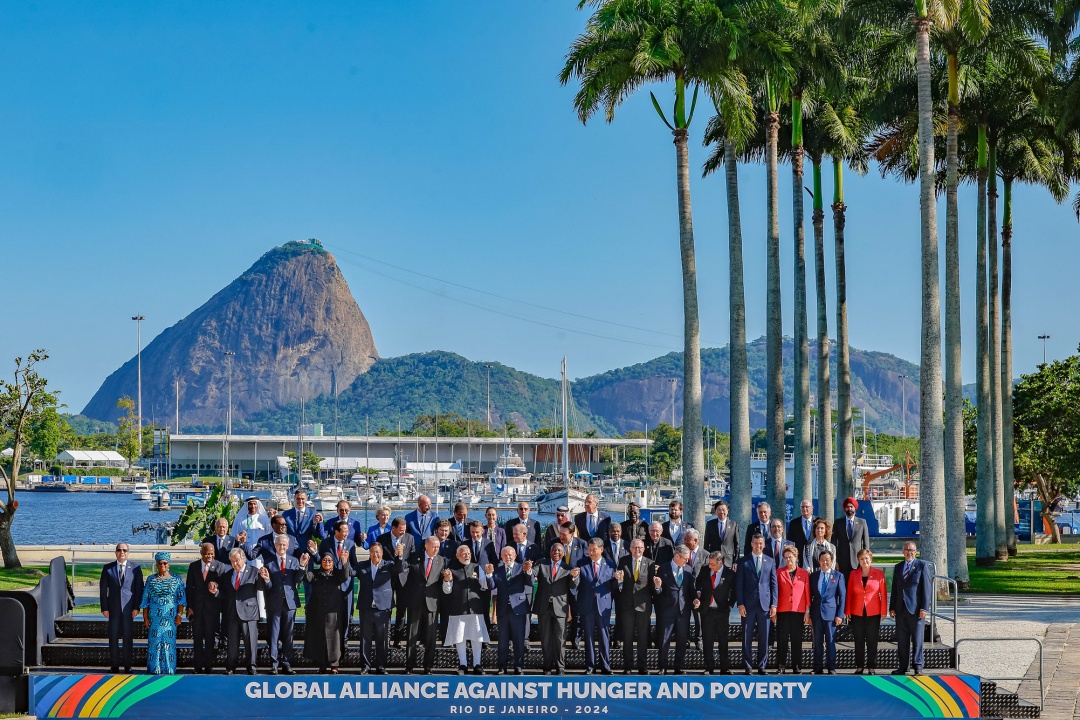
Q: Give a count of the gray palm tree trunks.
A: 11